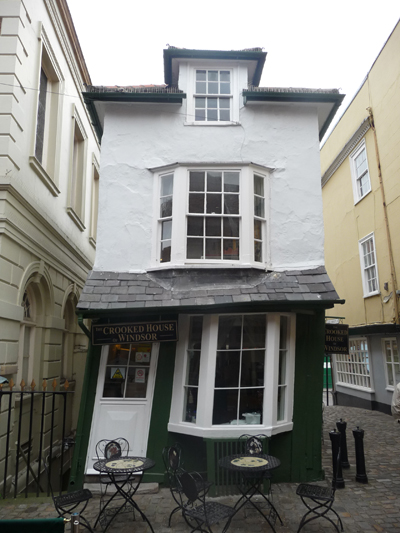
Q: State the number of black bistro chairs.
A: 6